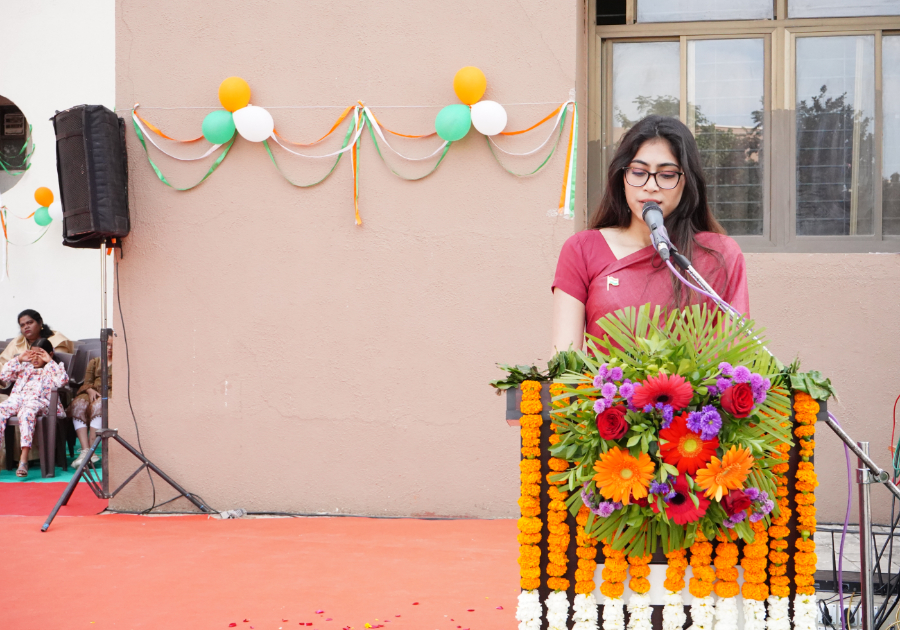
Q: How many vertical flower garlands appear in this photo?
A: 11